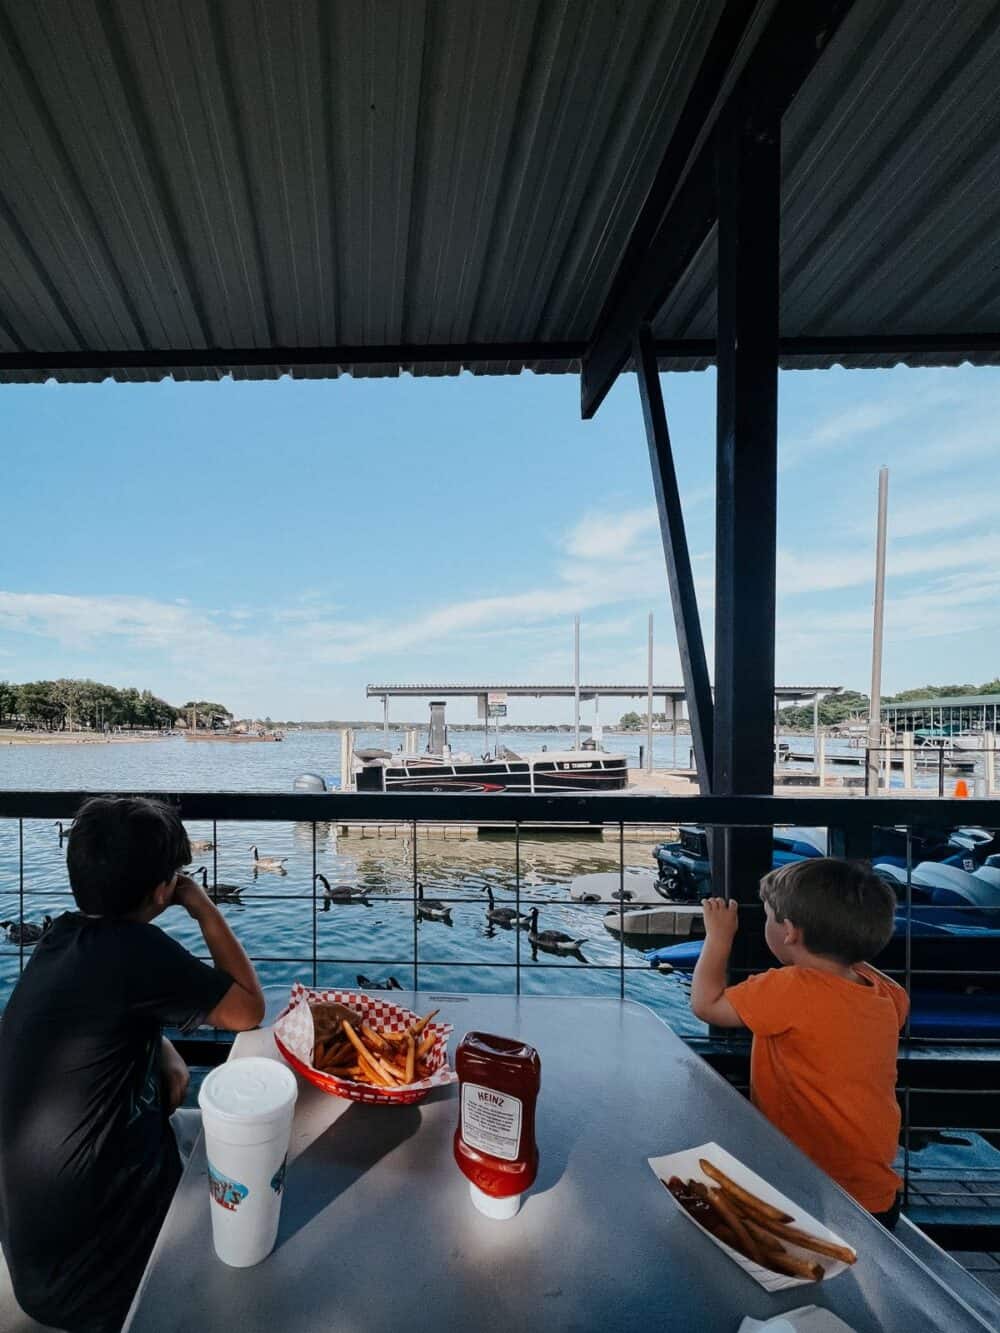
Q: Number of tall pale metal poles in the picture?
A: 3